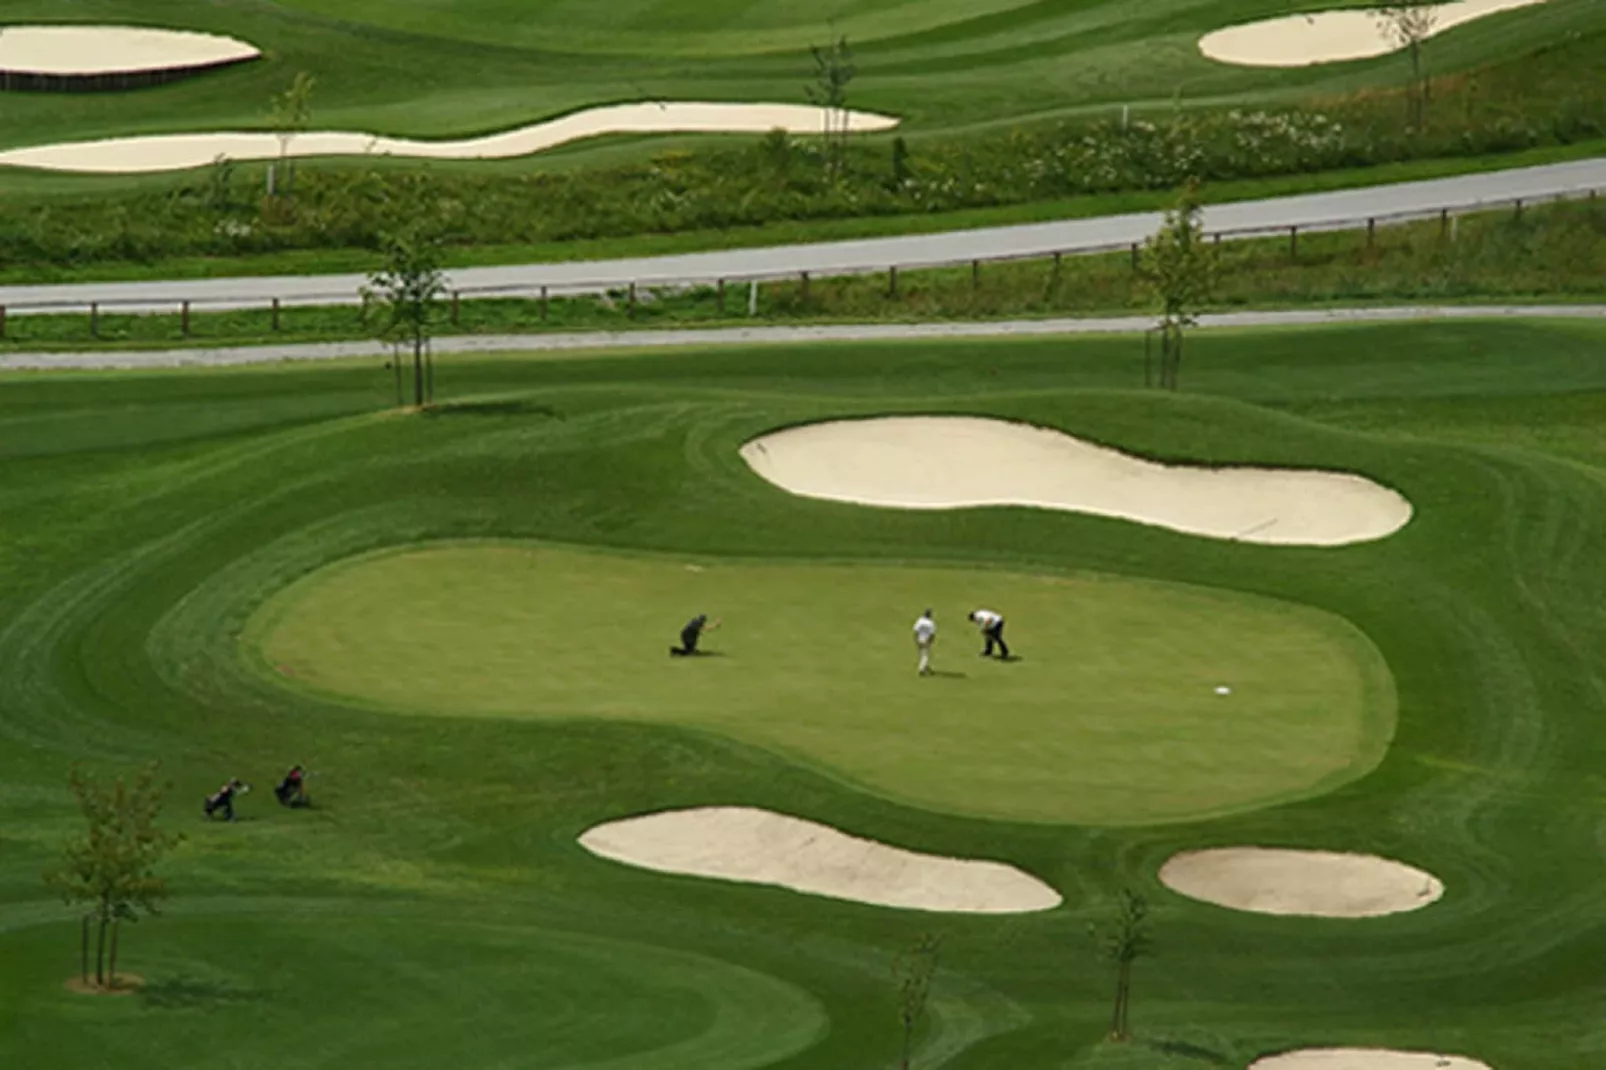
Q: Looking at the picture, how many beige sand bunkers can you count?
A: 7